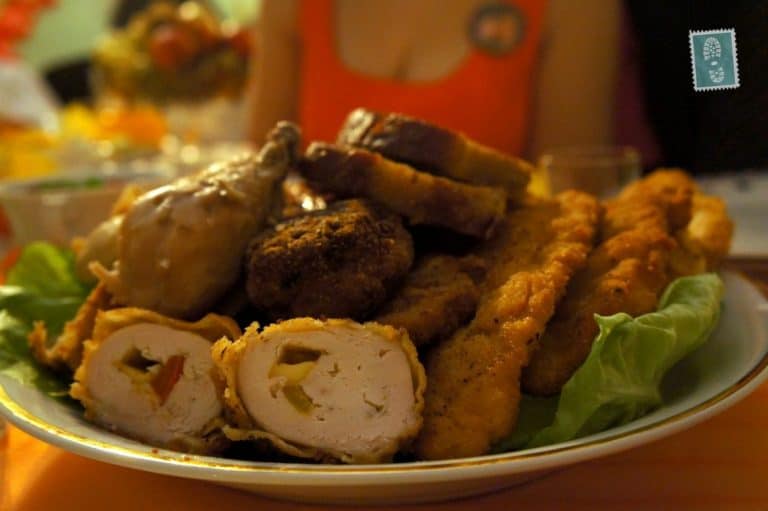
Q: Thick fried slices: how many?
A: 2